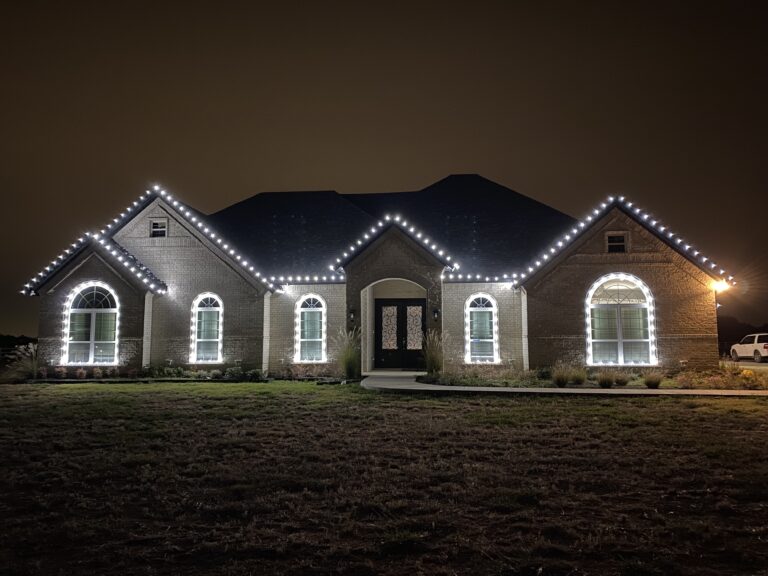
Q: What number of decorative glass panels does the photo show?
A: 2